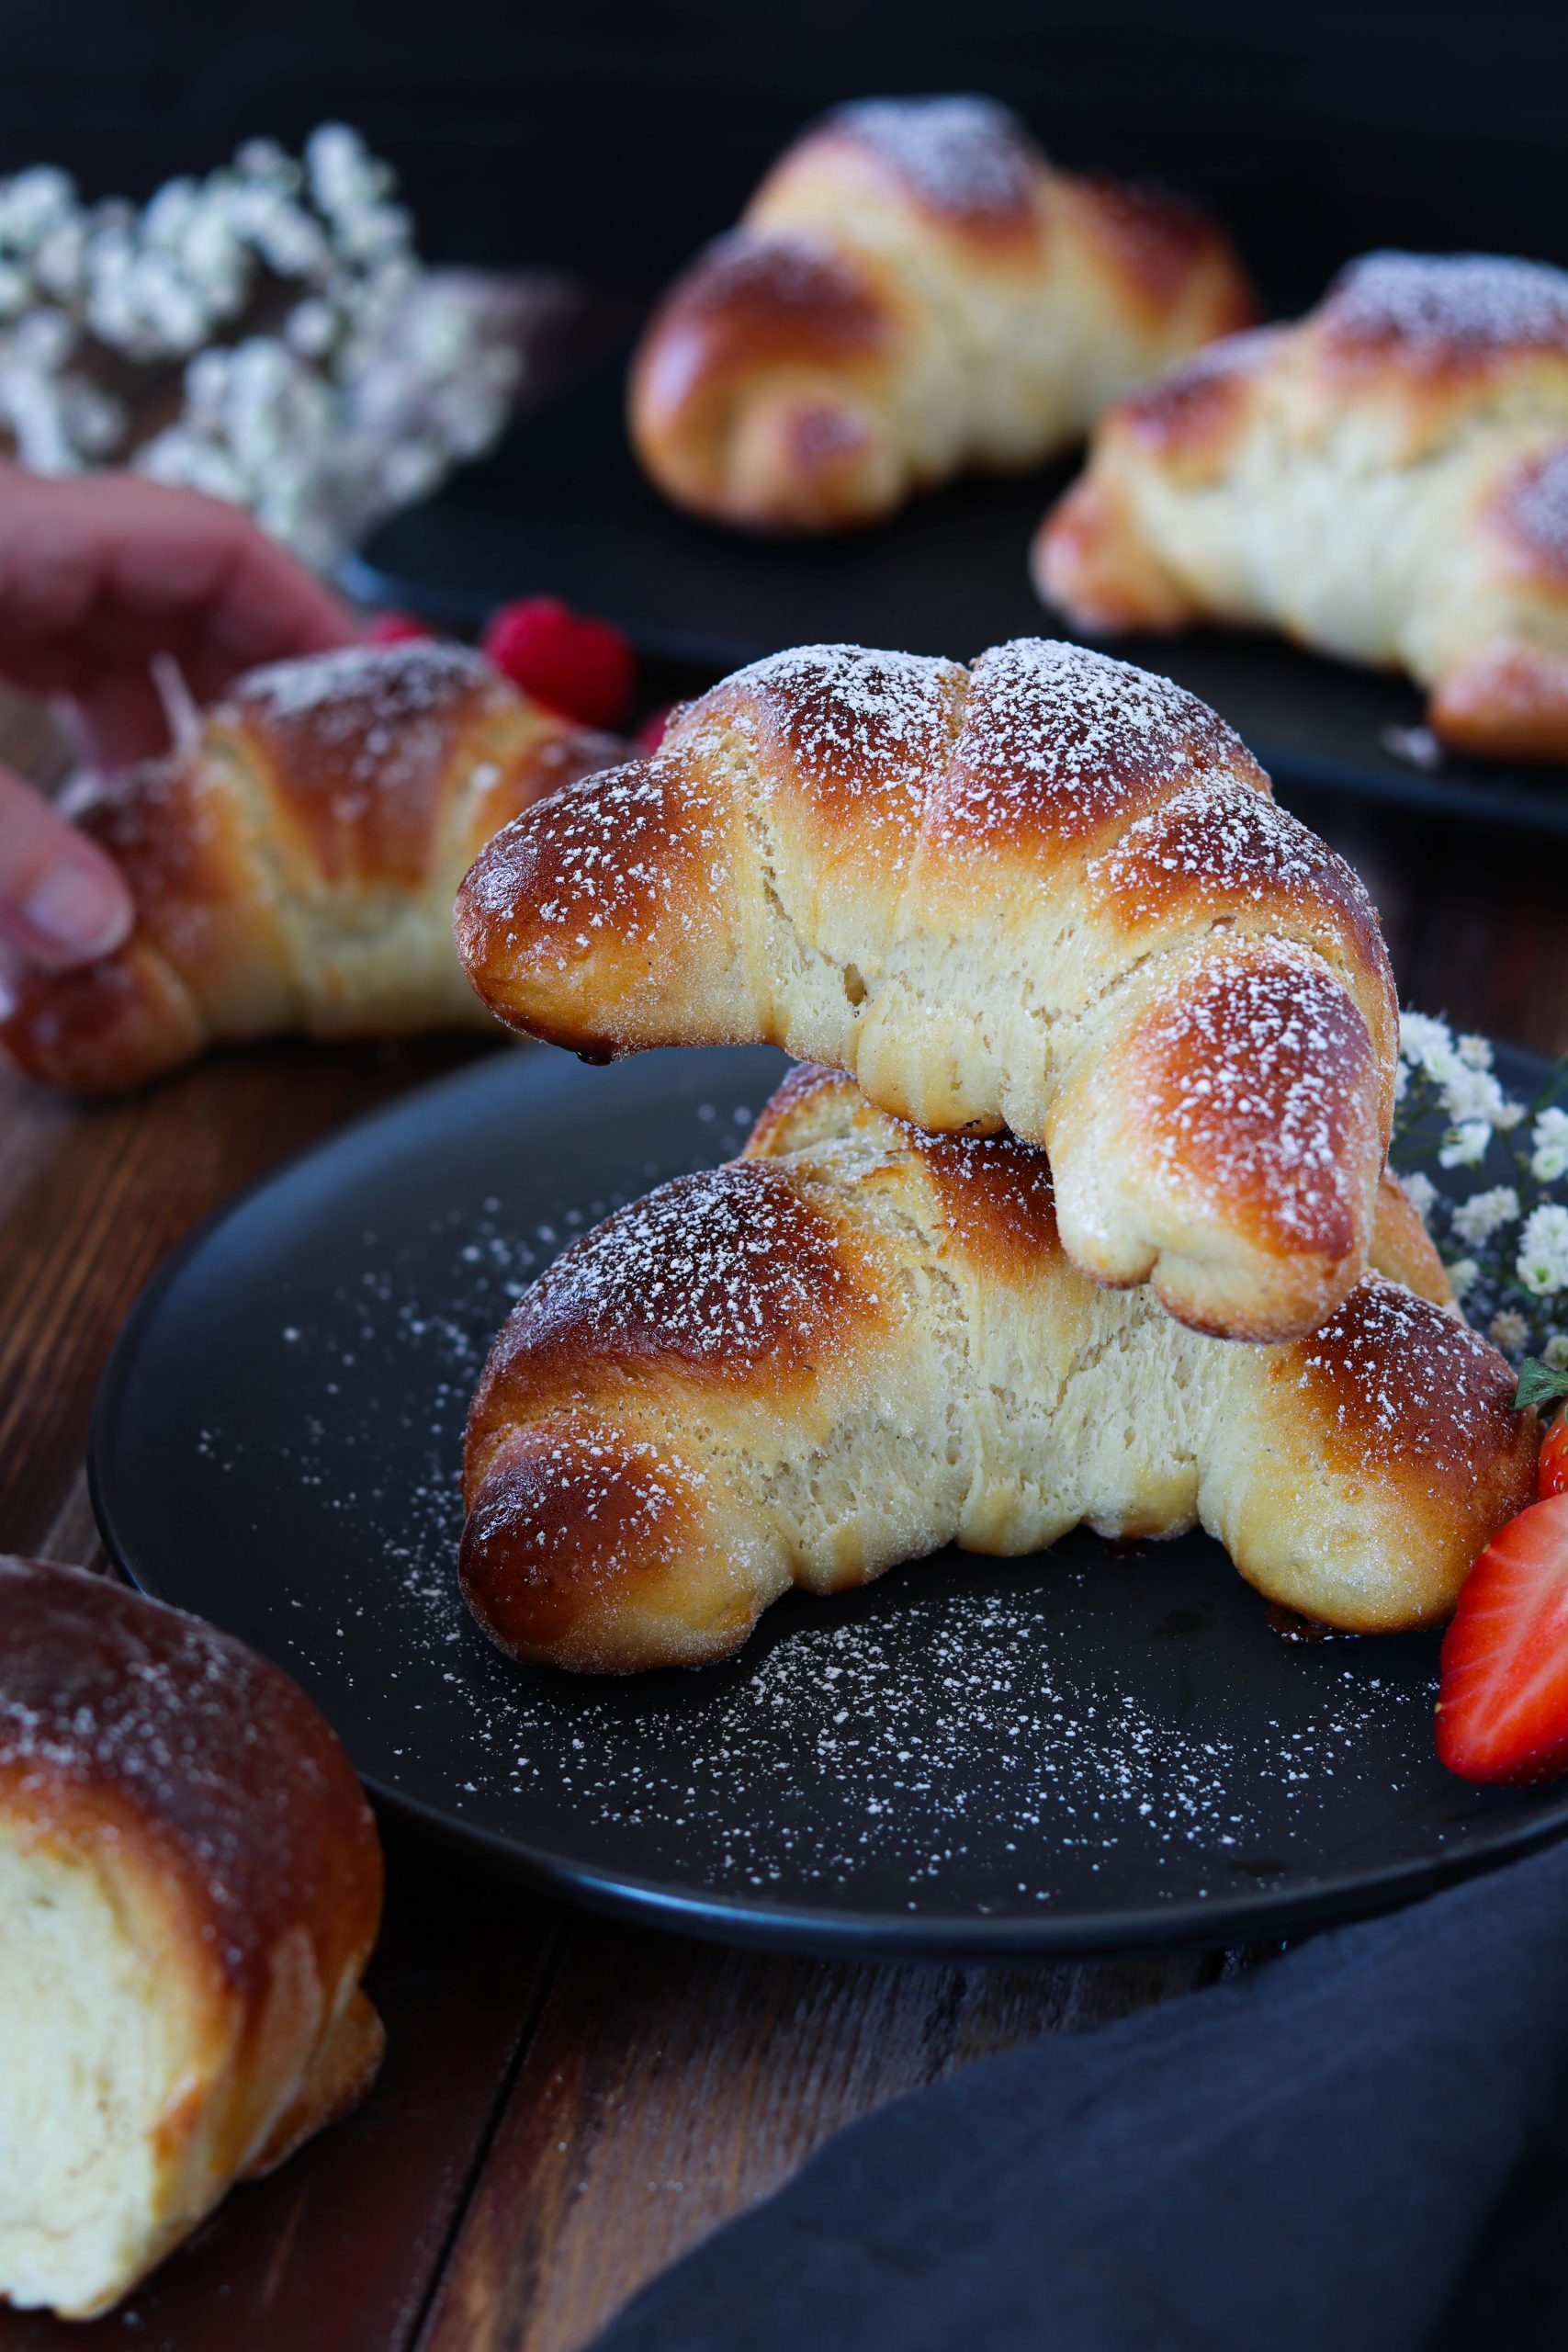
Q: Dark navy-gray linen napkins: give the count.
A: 1